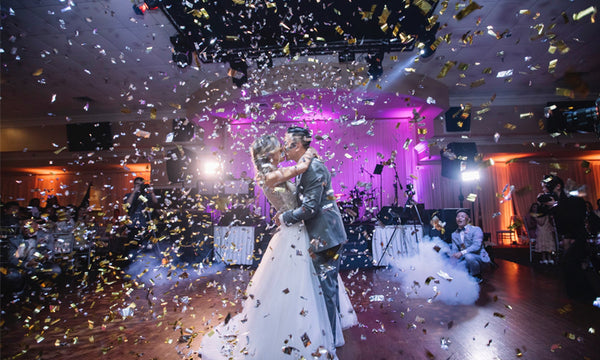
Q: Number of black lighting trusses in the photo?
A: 1